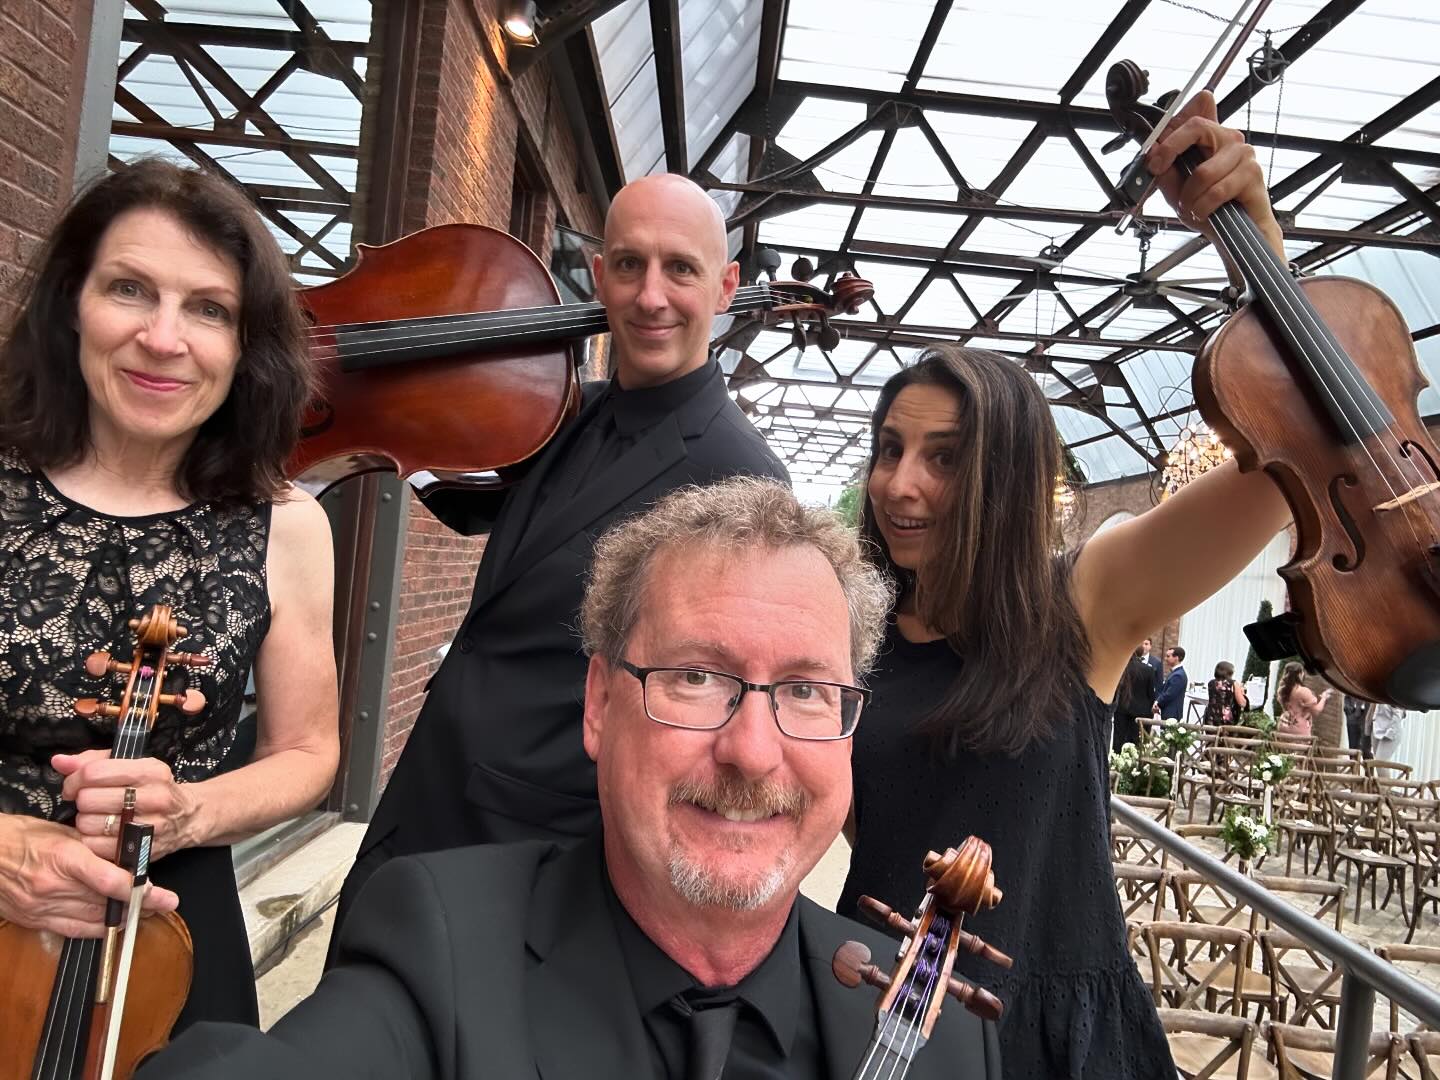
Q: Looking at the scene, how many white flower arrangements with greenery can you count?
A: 4